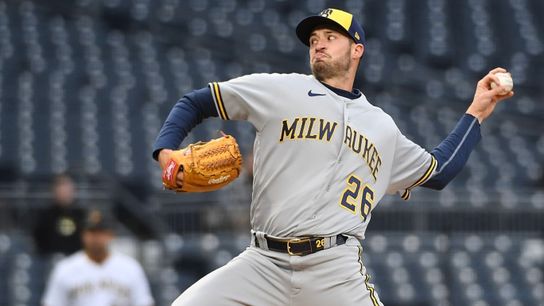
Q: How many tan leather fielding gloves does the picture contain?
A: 1